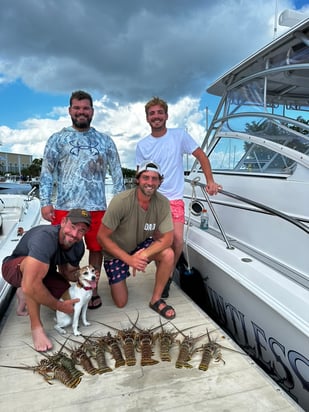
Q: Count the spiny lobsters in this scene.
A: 10